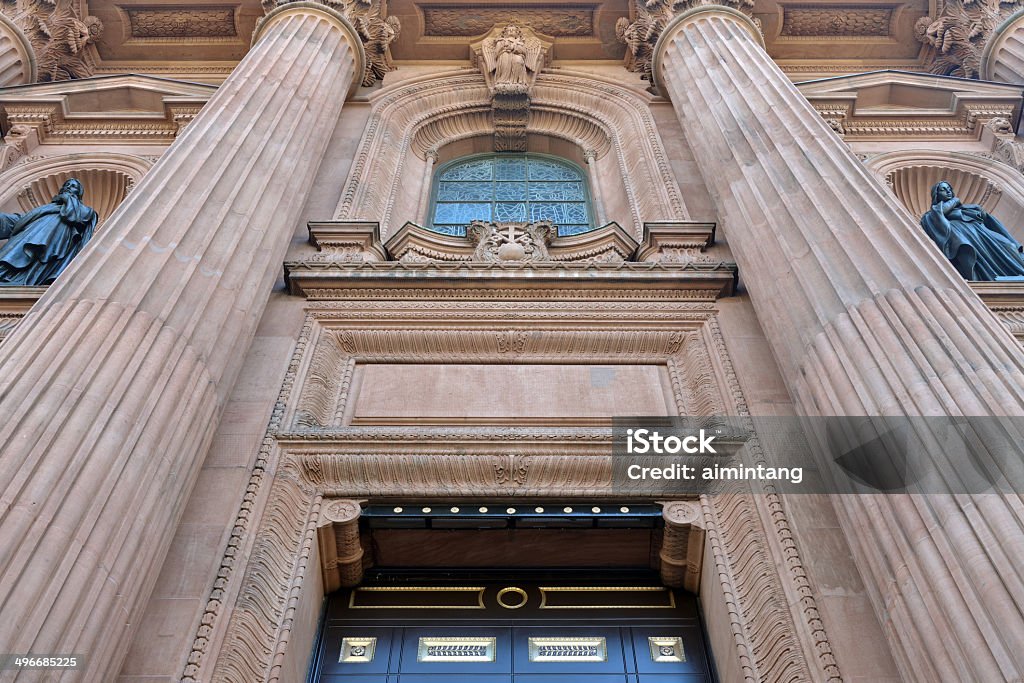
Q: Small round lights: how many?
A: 9